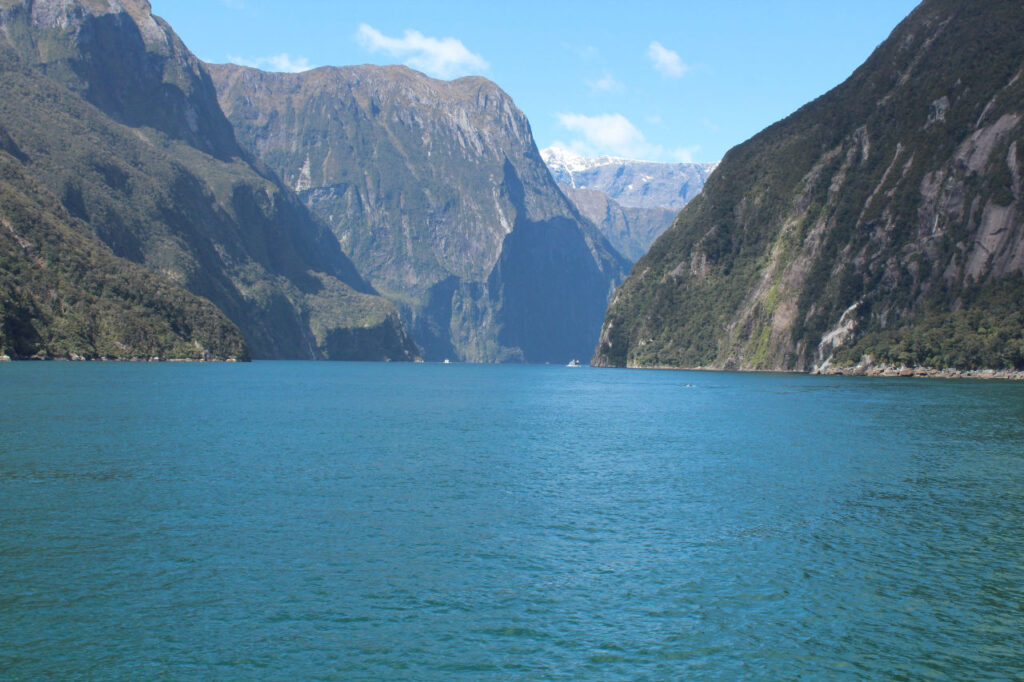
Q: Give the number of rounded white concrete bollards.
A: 0